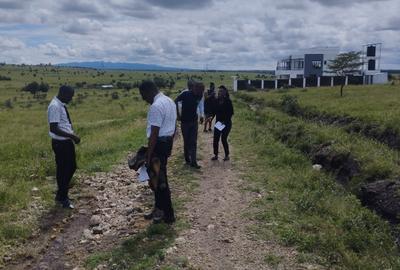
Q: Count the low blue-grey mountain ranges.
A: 1